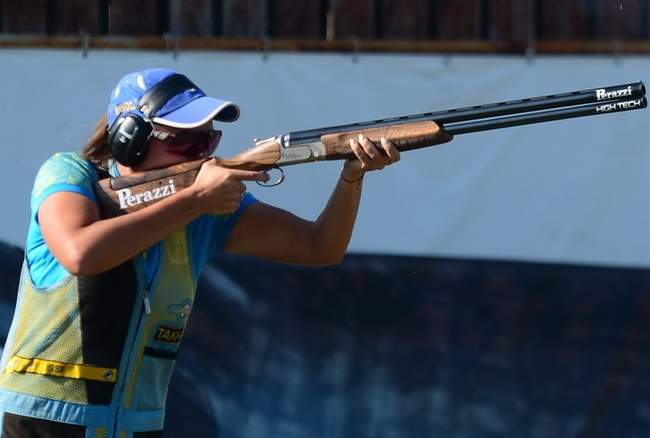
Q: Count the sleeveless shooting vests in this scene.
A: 1